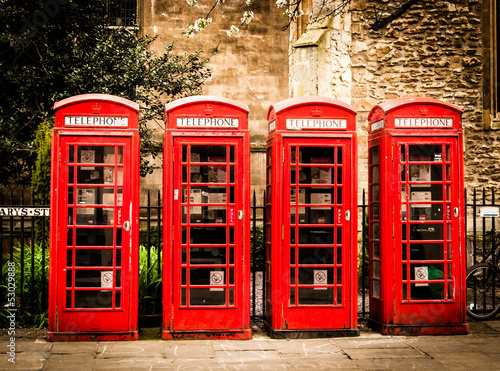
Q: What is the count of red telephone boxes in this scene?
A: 4